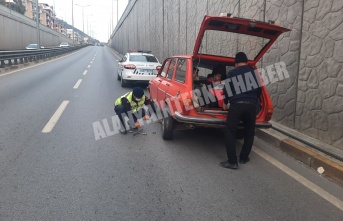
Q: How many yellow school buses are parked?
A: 0